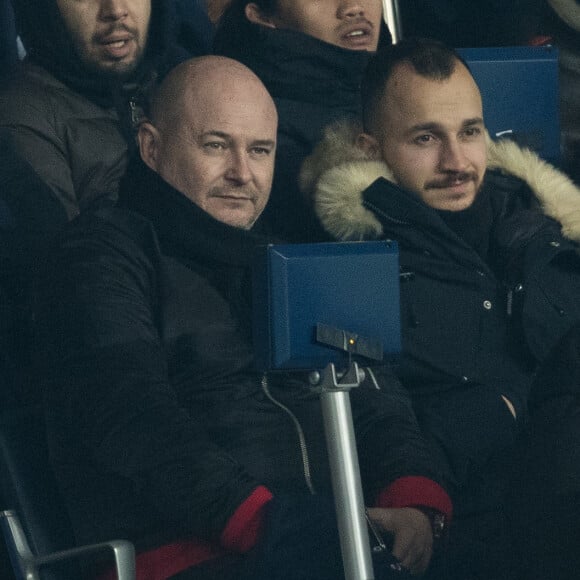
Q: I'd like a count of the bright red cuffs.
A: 2